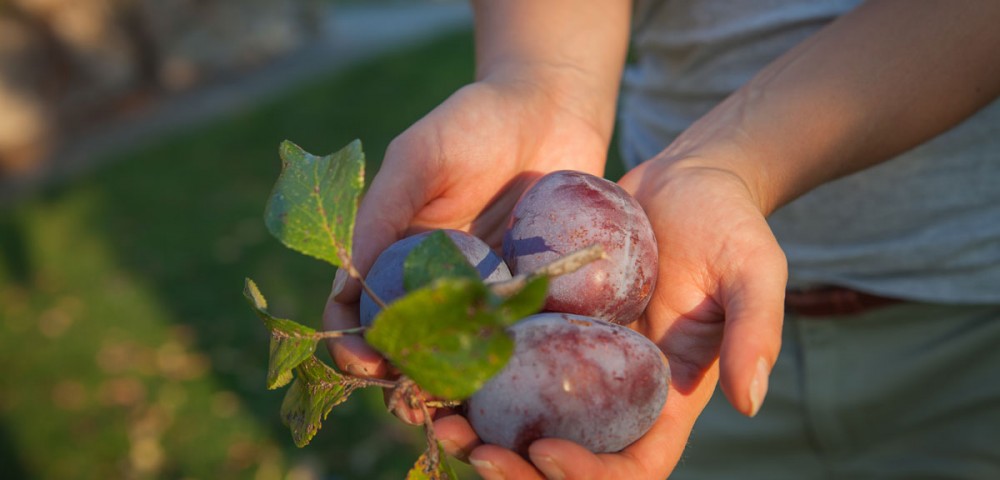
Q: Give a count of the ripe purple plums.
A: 3